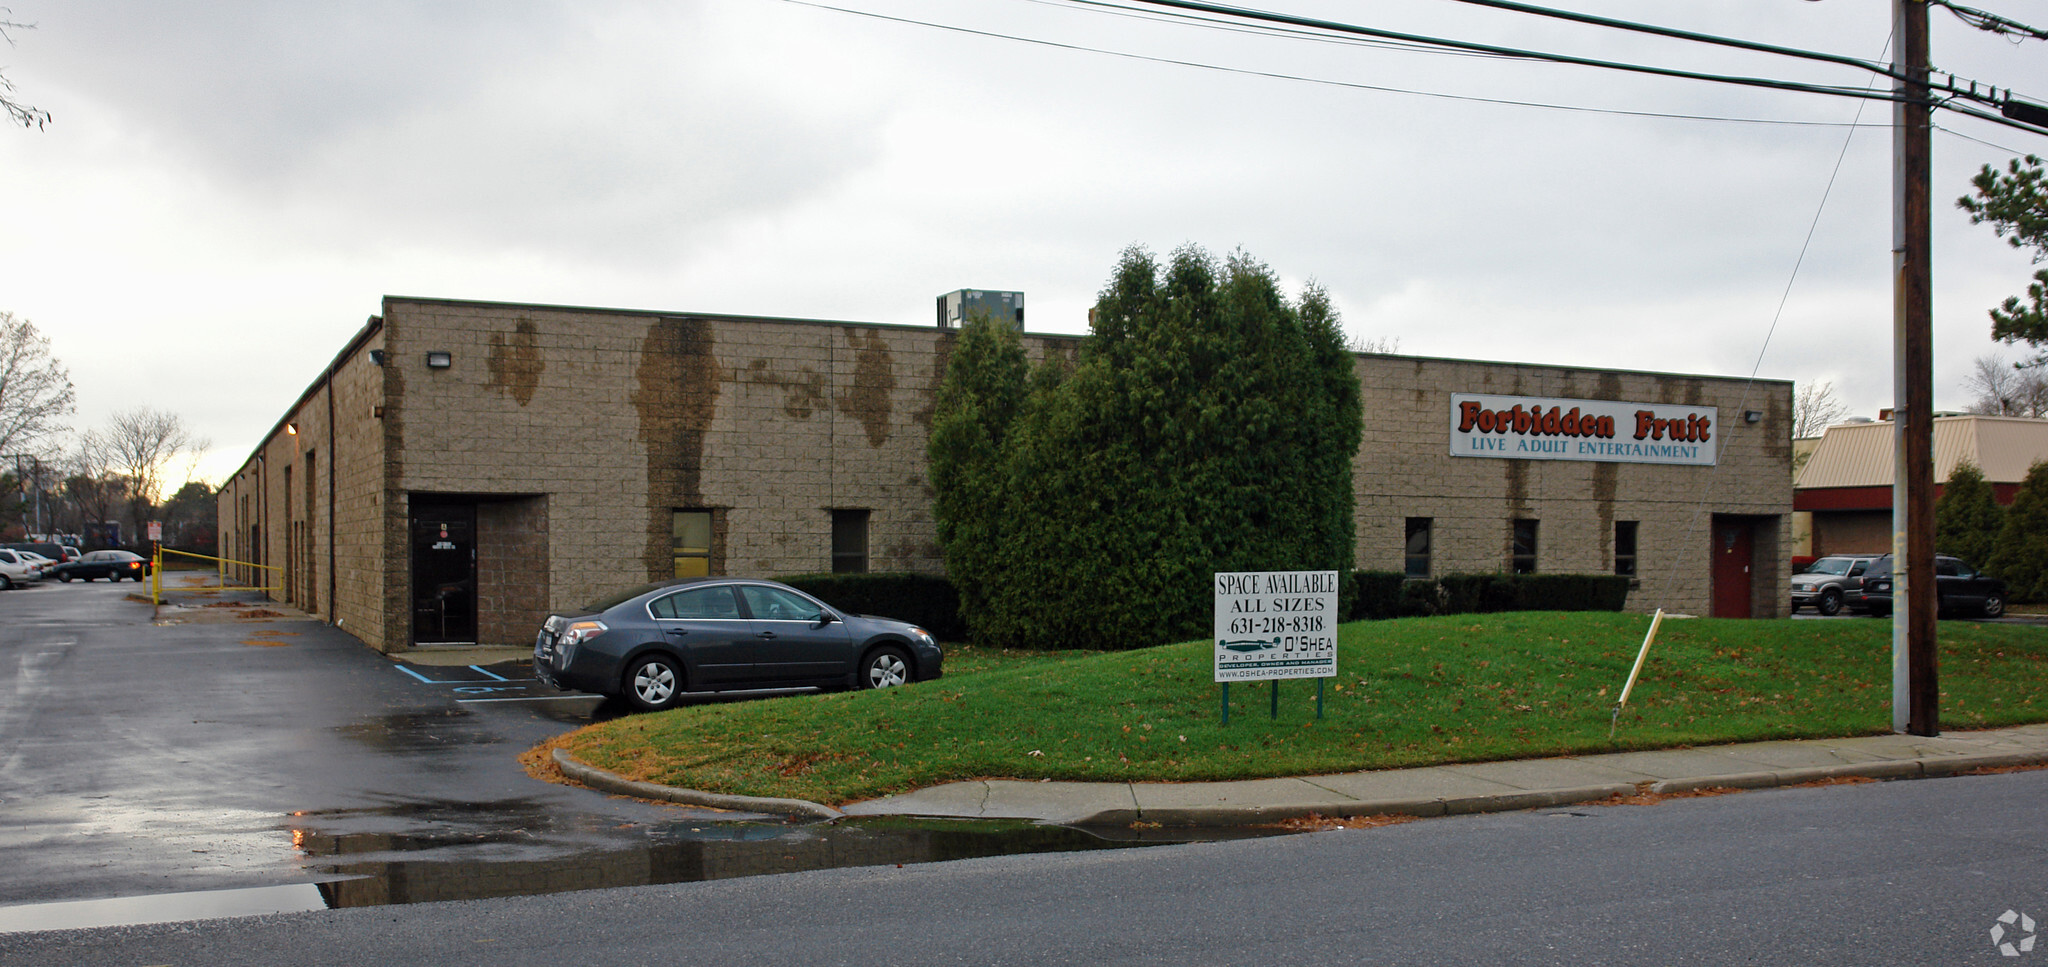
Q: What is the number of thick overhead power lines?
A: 2